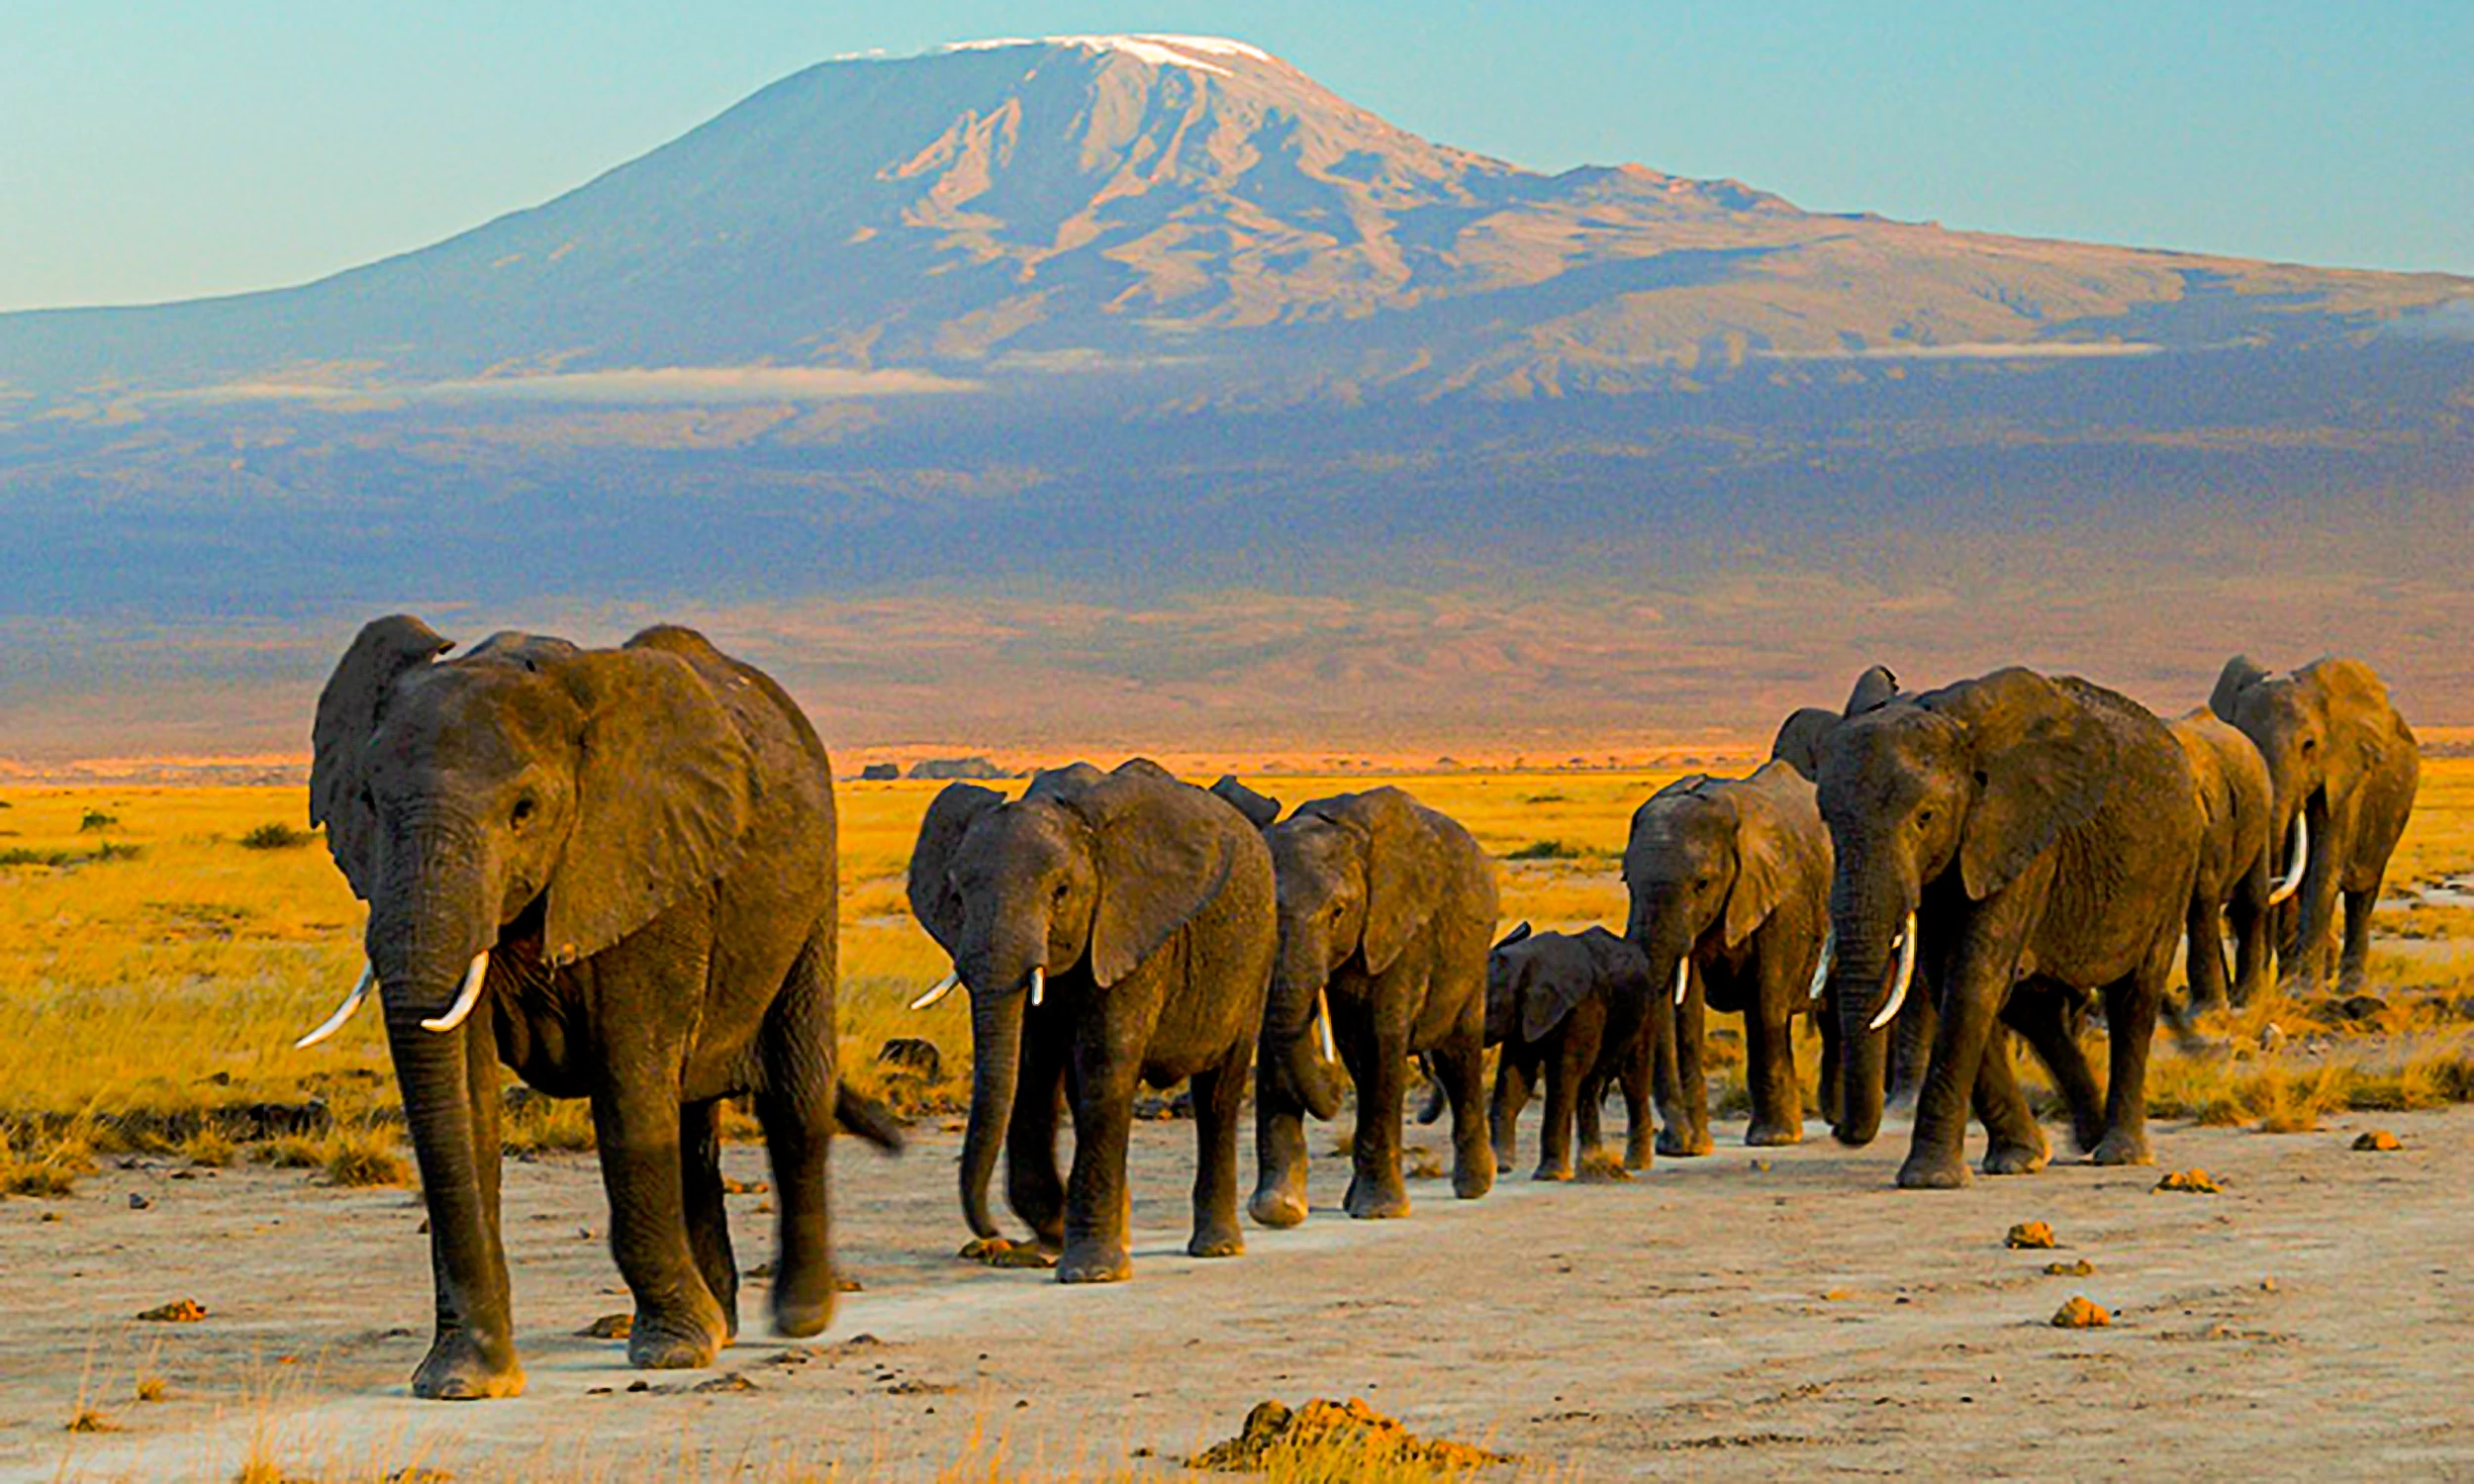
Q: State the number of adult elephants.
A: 7